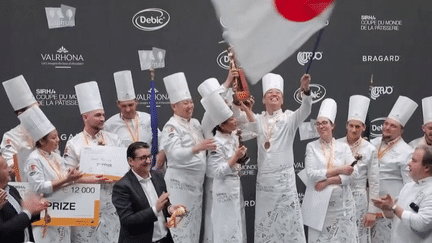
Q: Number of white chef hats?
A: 12